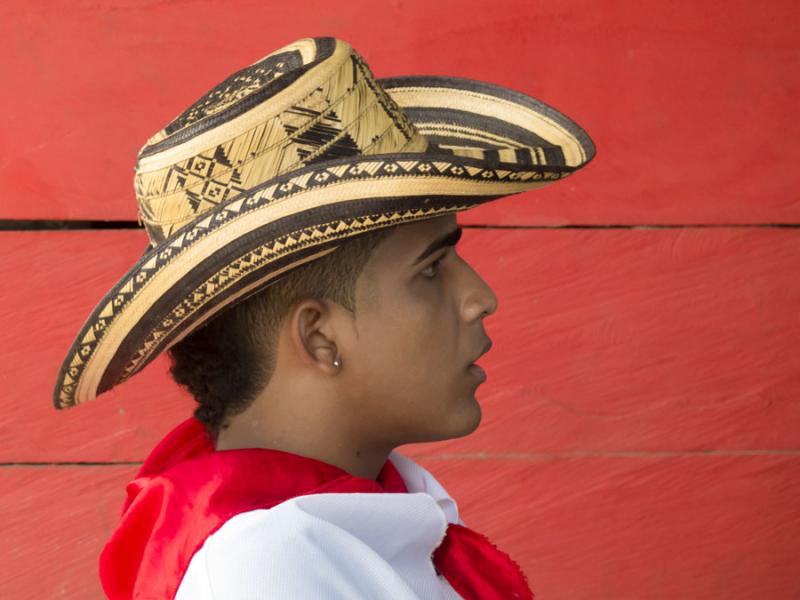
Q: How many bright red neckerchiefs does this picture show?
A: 1